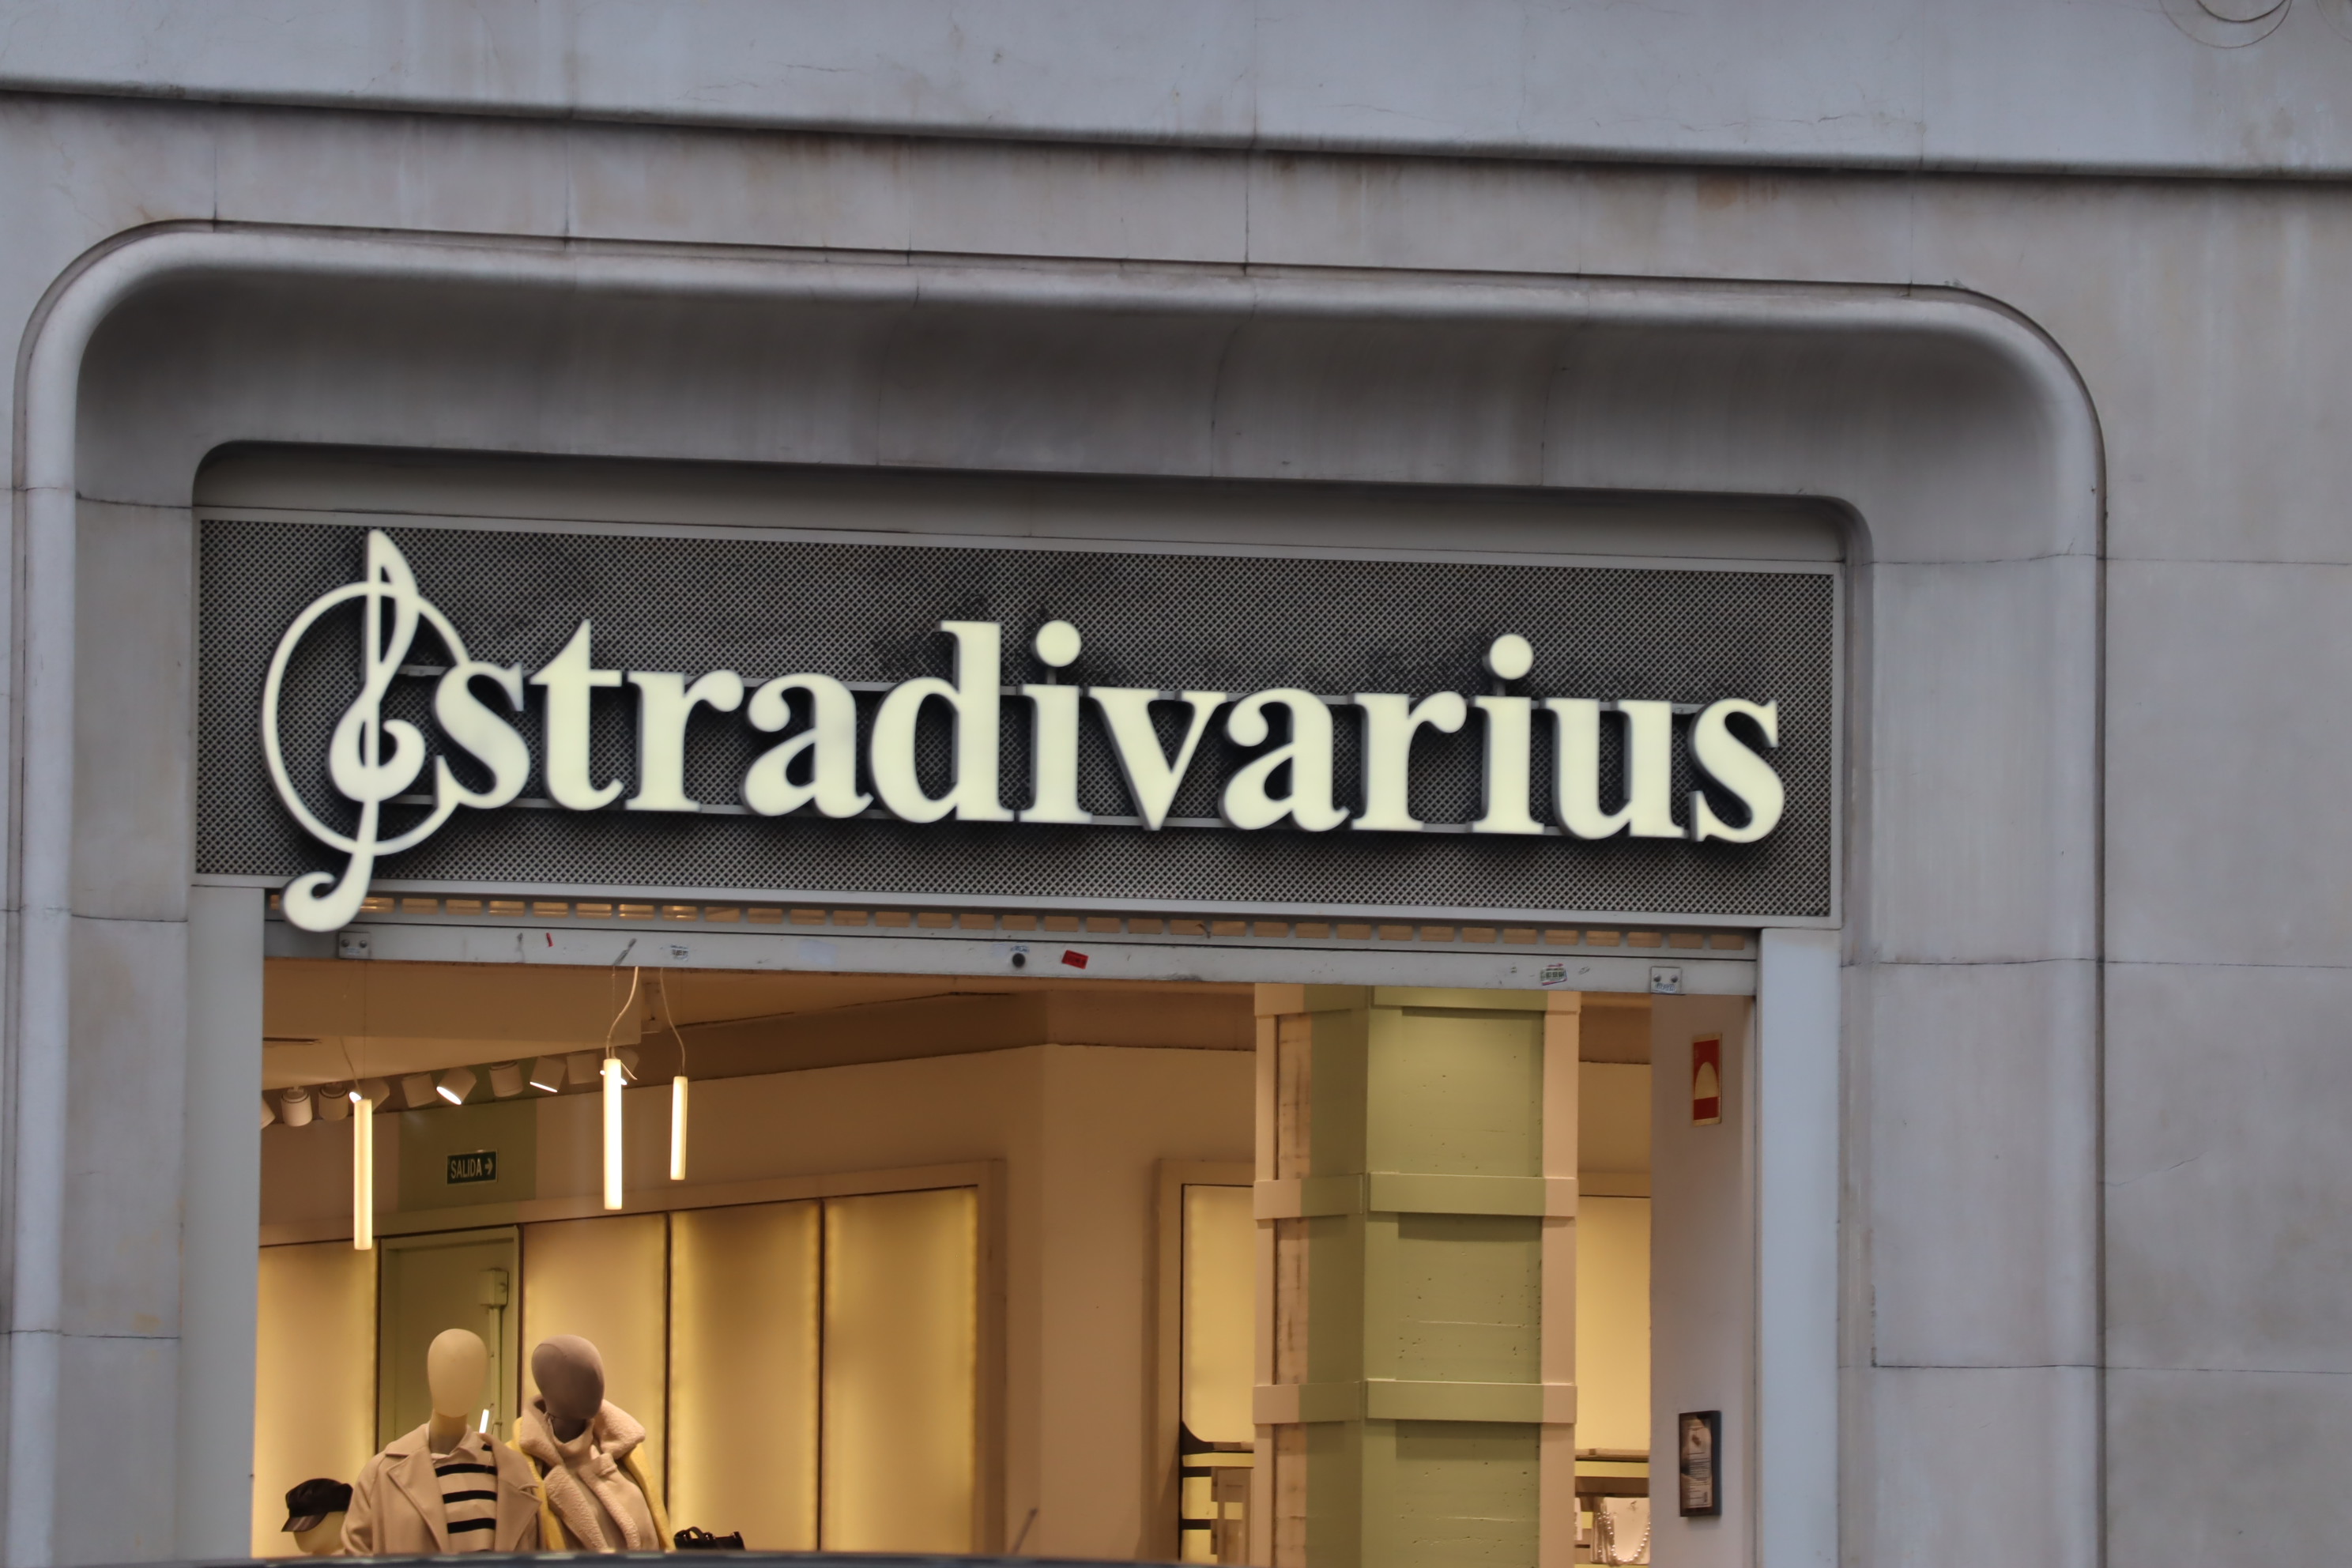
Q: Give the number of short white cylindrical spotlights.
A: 10